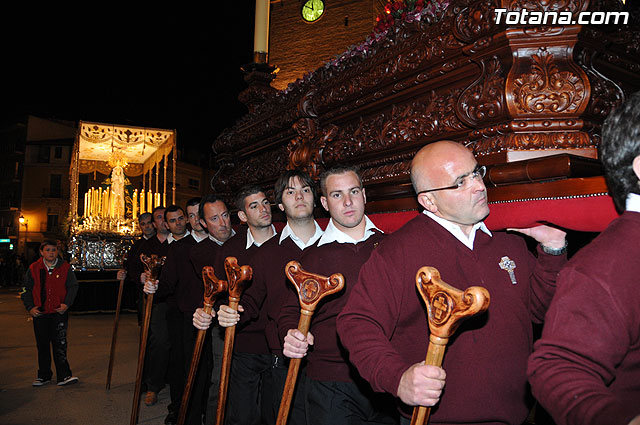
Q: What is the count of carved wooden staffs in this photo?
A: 6